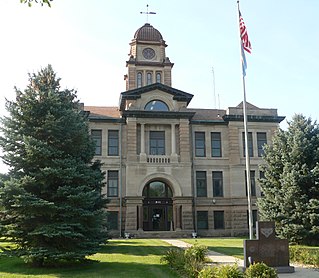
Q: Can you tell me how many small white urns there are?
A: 2